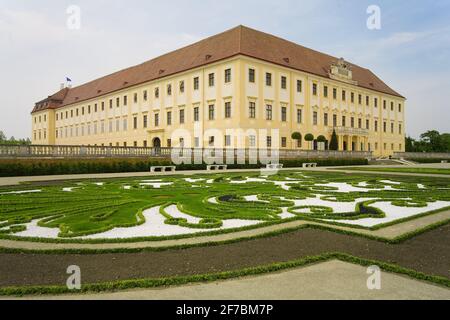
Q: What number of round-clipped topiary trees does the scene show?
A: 3